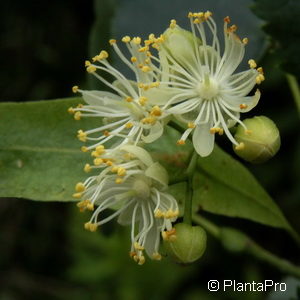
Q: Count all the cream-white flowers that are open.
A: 3